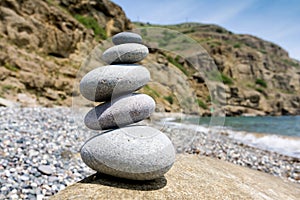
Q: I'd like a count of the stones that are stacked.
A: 5